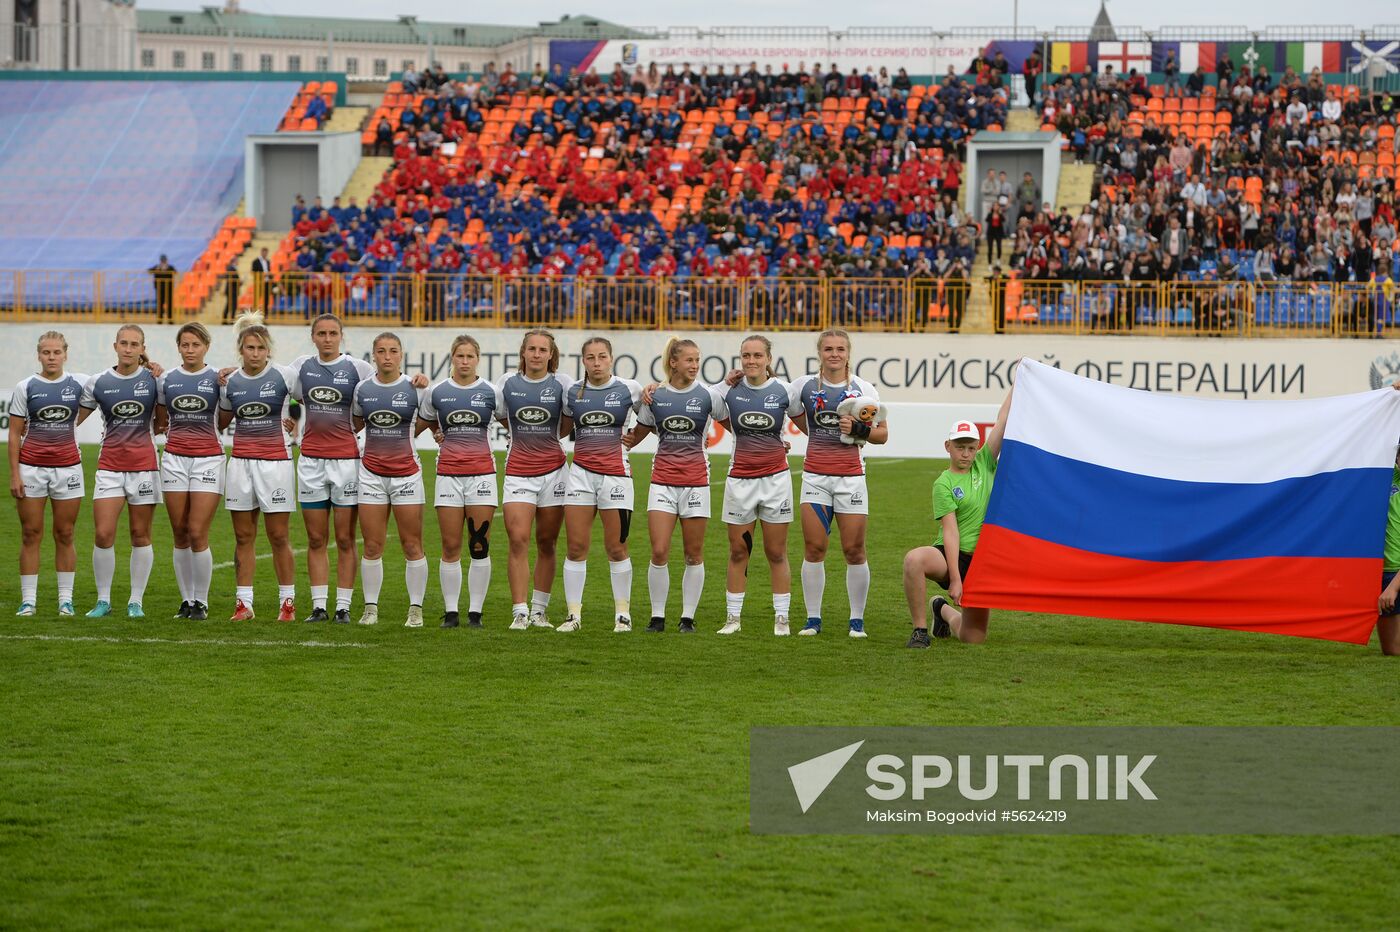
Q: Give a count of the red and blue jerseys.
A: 12